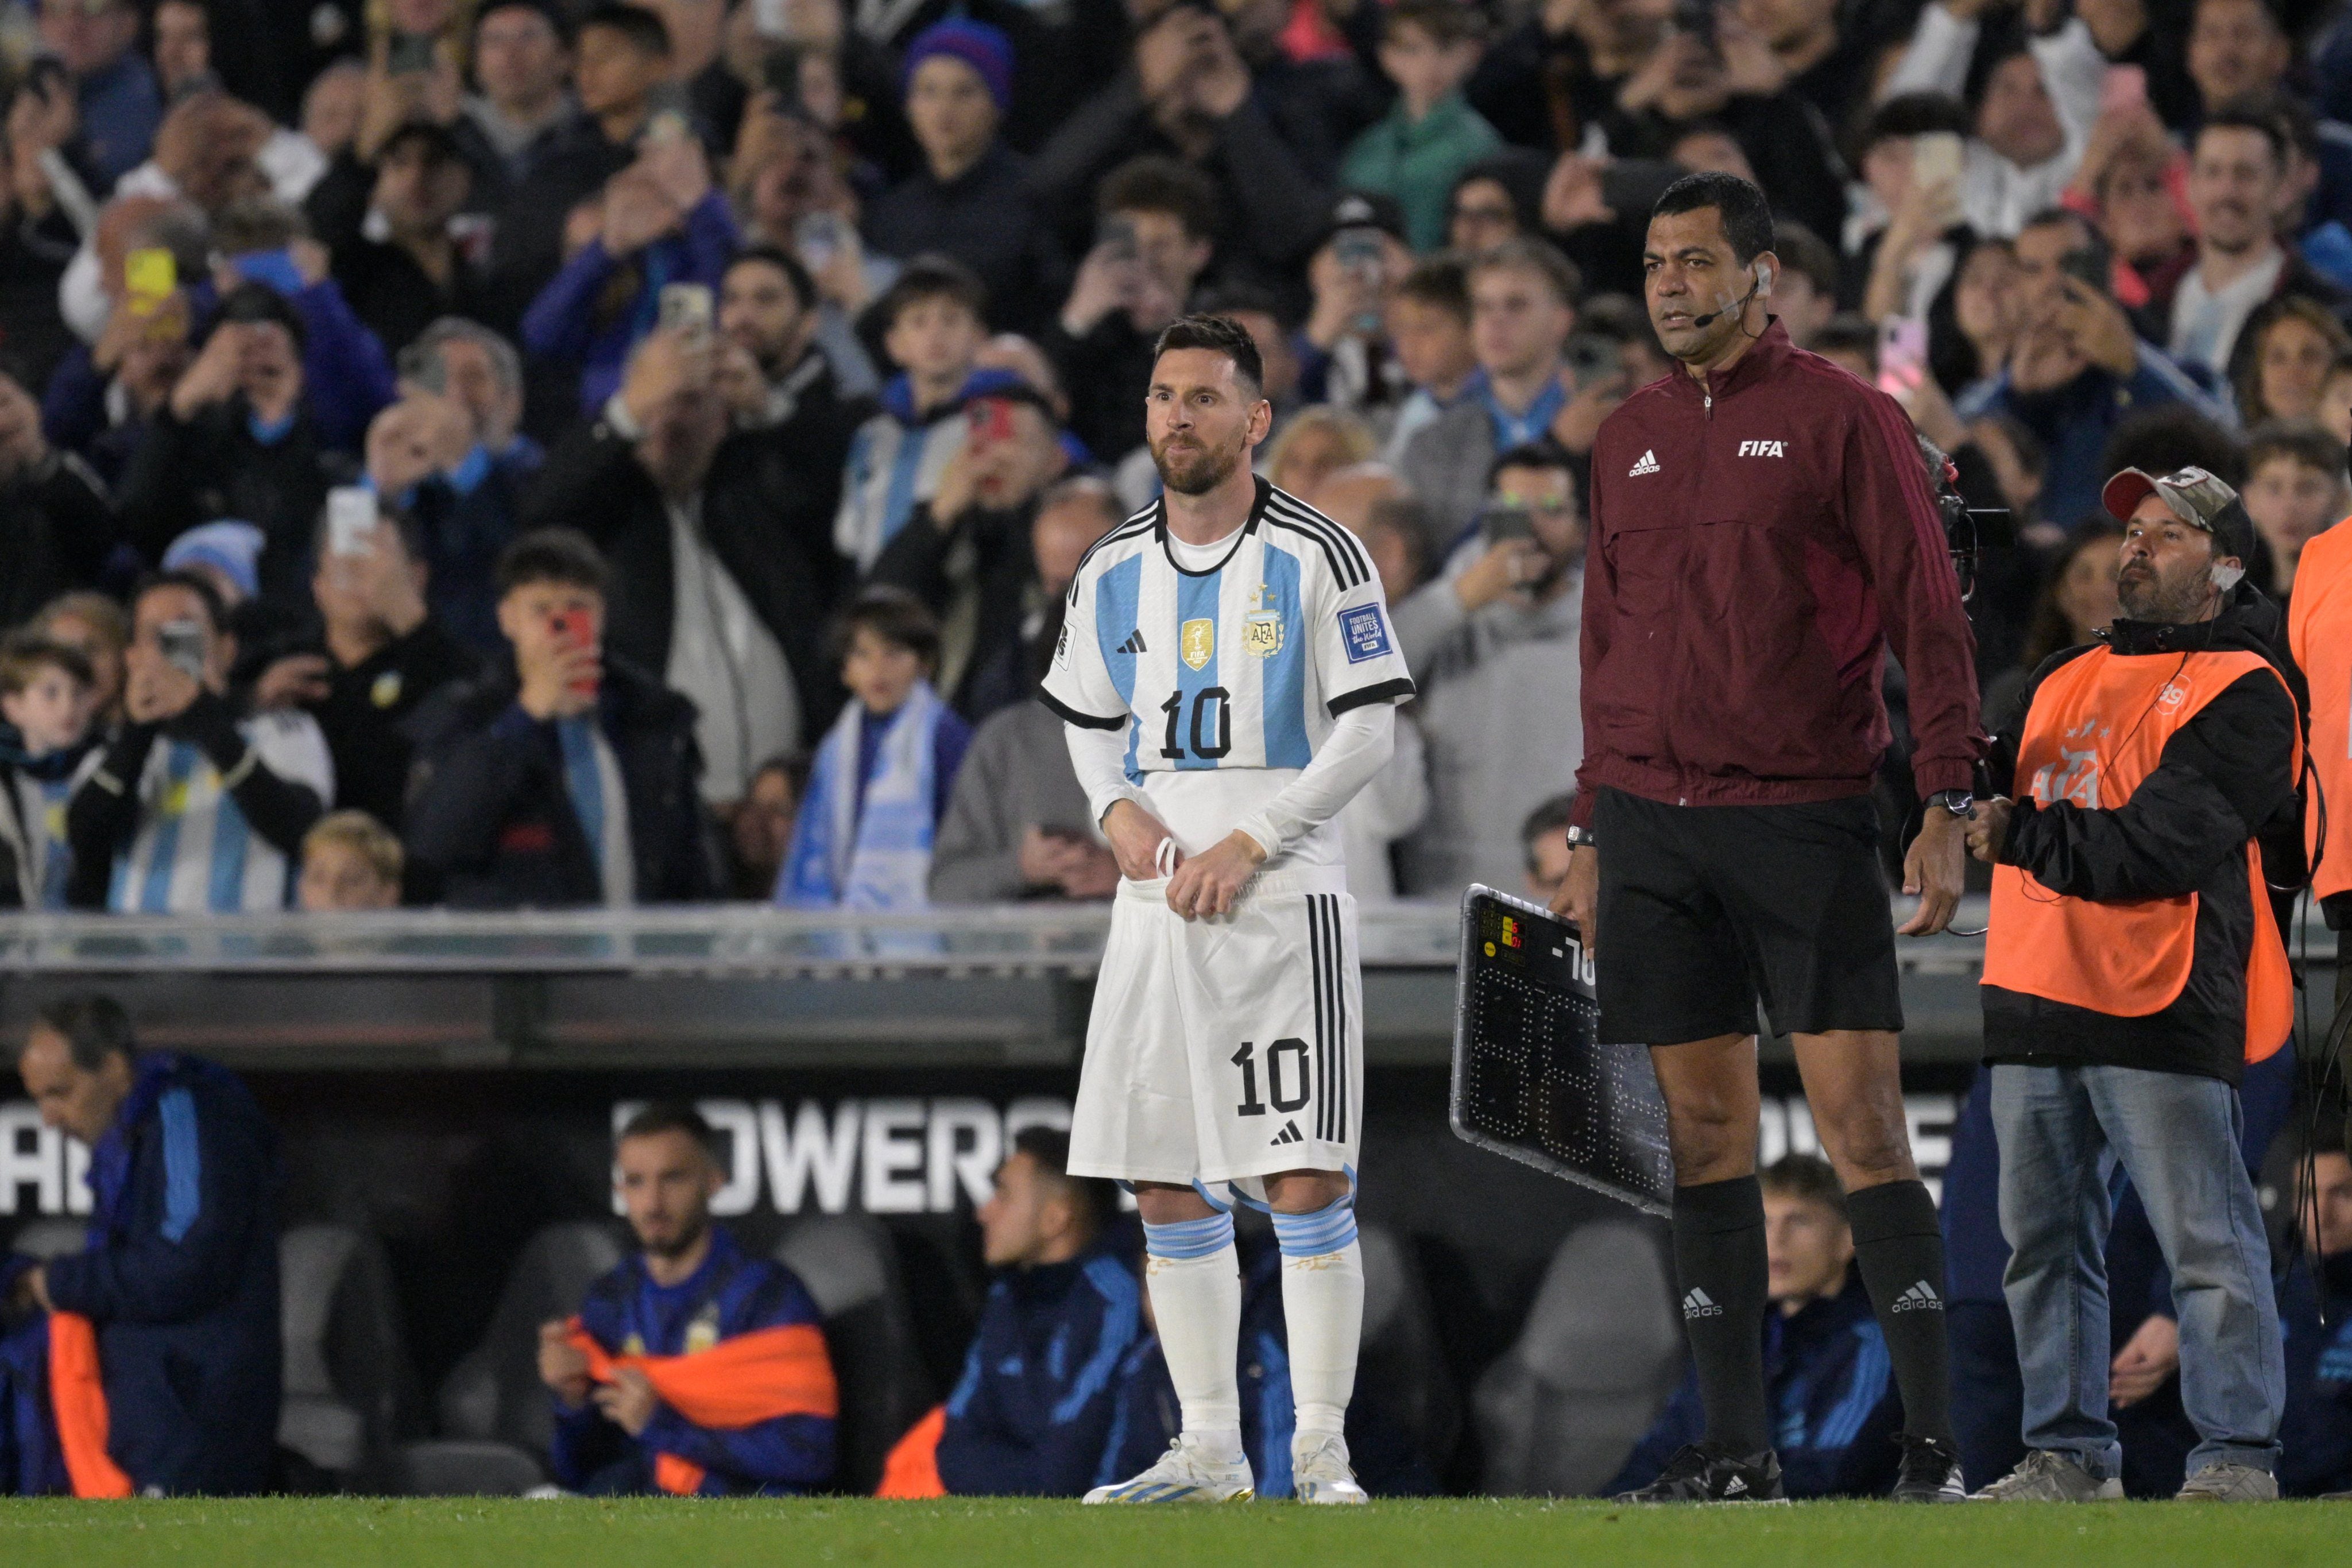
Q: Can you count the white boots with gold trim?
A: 2